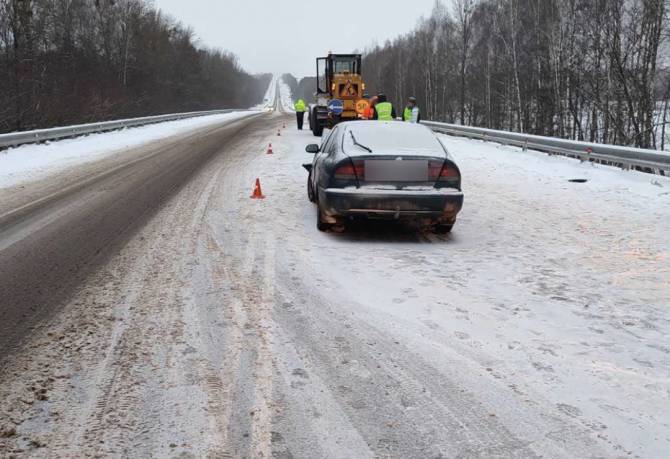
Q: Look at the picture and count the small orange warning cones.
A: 4